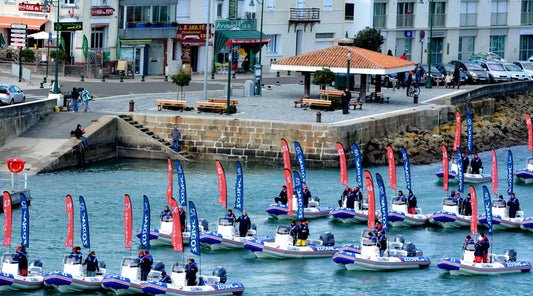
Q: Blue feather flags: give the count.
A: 15